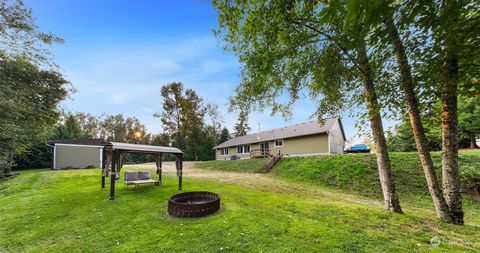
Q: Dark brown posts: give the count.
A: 4